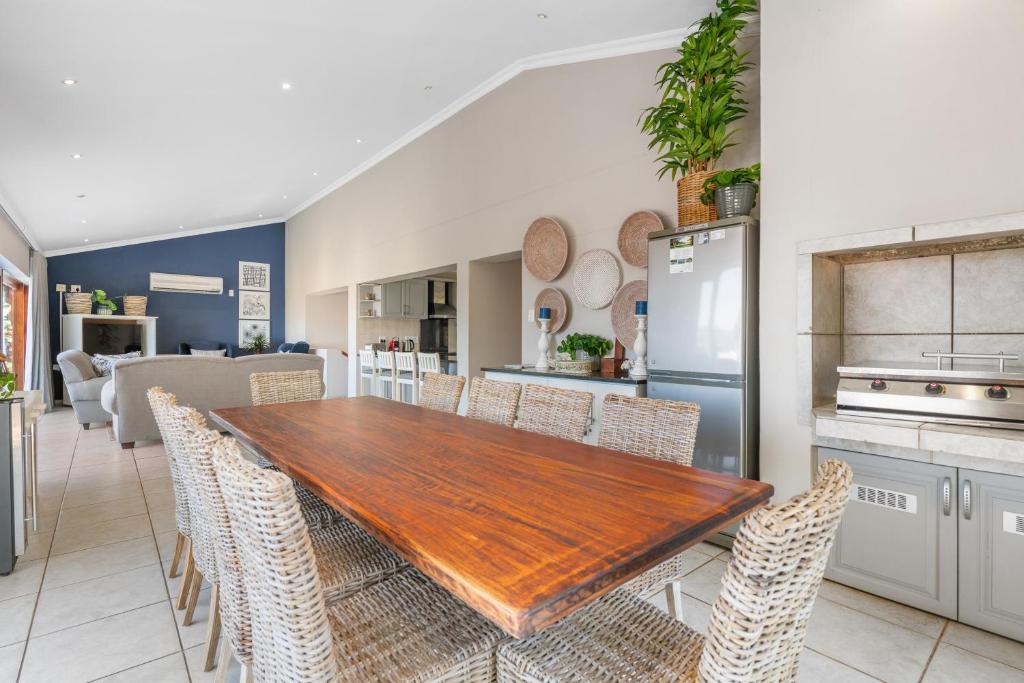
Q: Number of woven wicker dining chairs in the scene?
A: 10